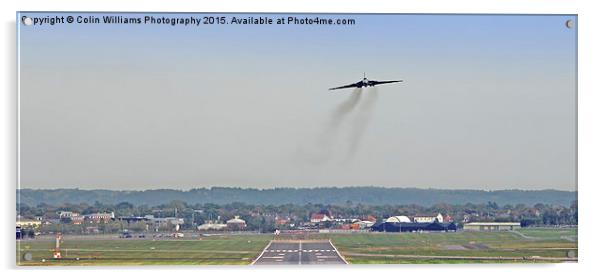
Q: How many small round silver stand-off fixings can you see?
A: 4